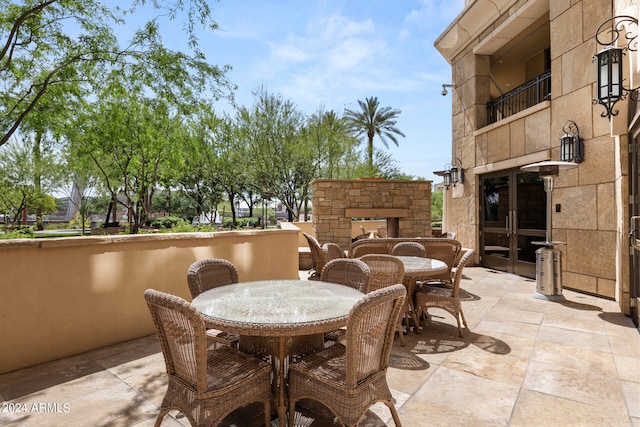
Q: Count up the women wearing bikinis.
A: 0